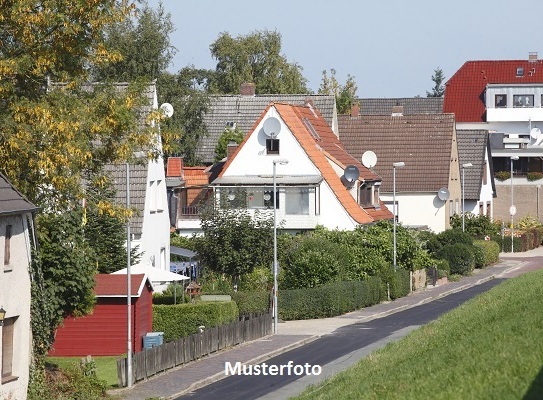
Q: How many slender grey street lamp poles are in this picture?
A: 5